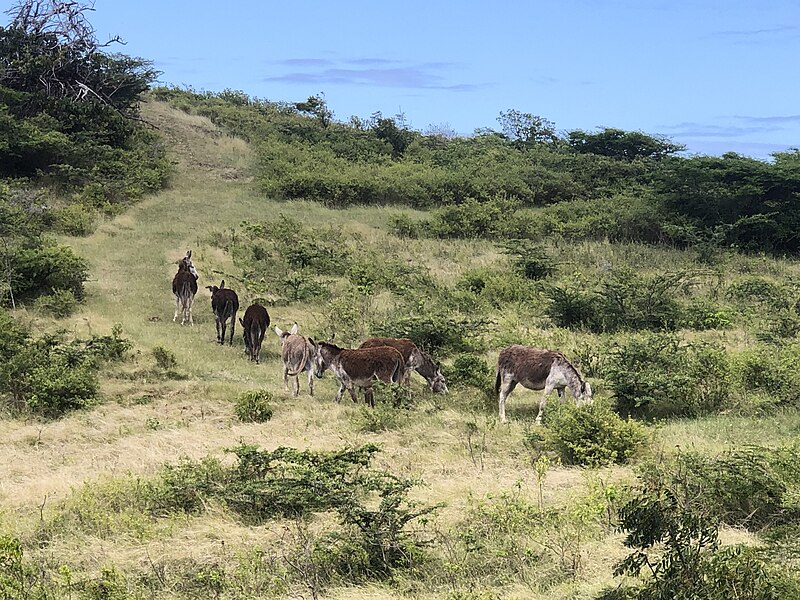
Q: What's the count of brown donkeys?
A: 6